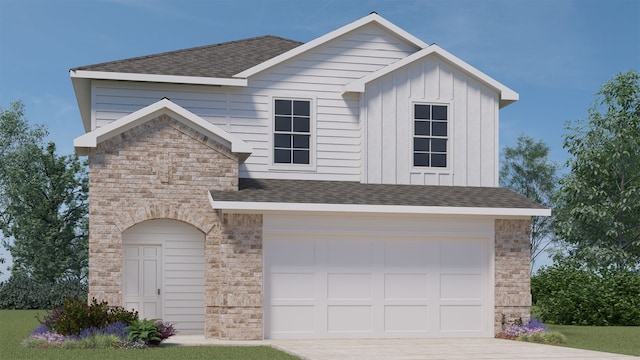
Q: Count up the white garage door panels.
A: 12